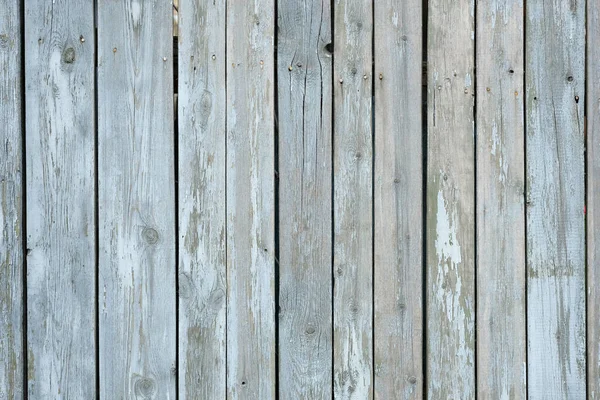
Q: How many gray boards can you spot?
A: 12